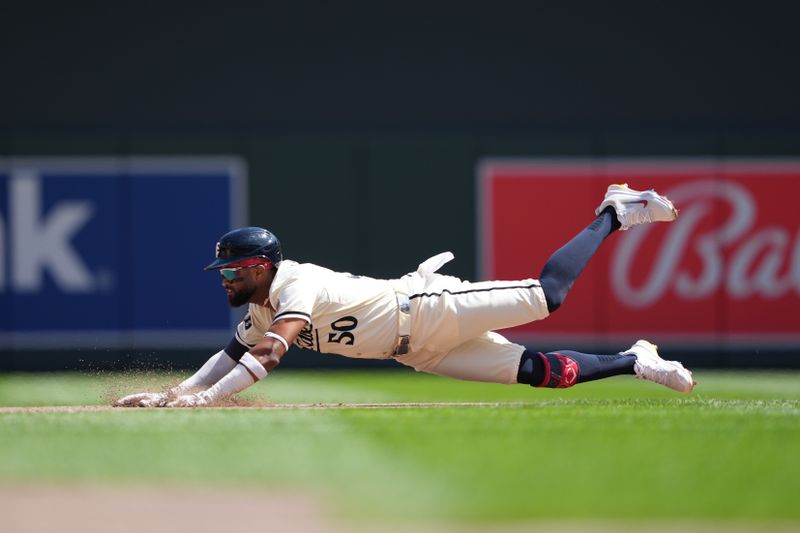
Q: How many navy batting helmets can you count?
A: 1